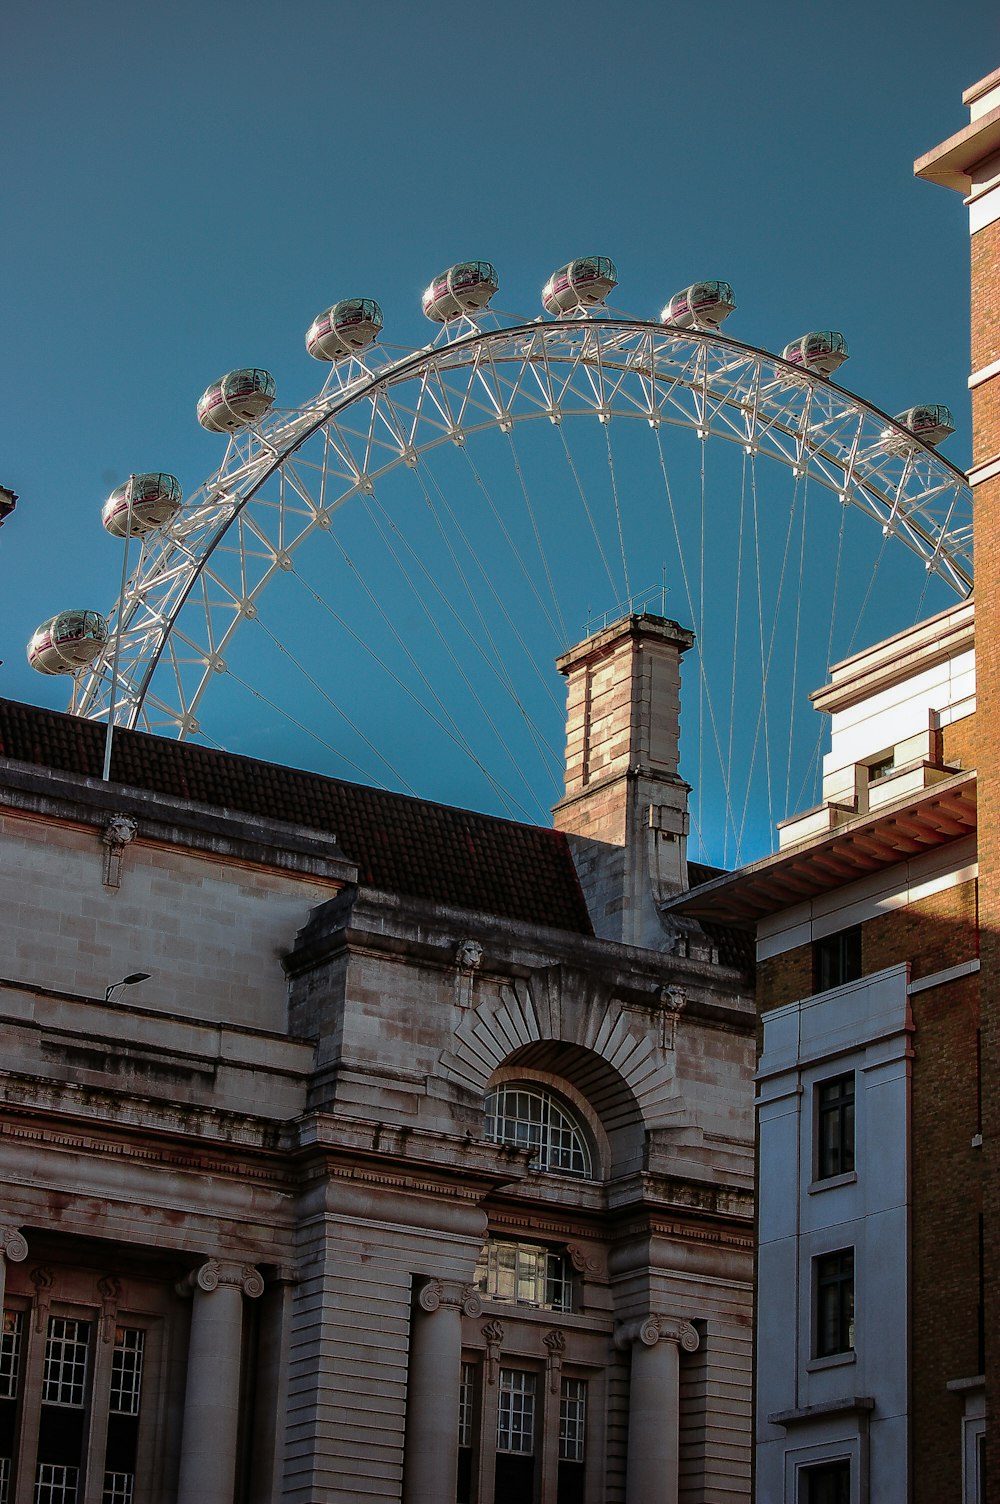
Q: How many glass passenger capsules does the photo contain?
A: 9